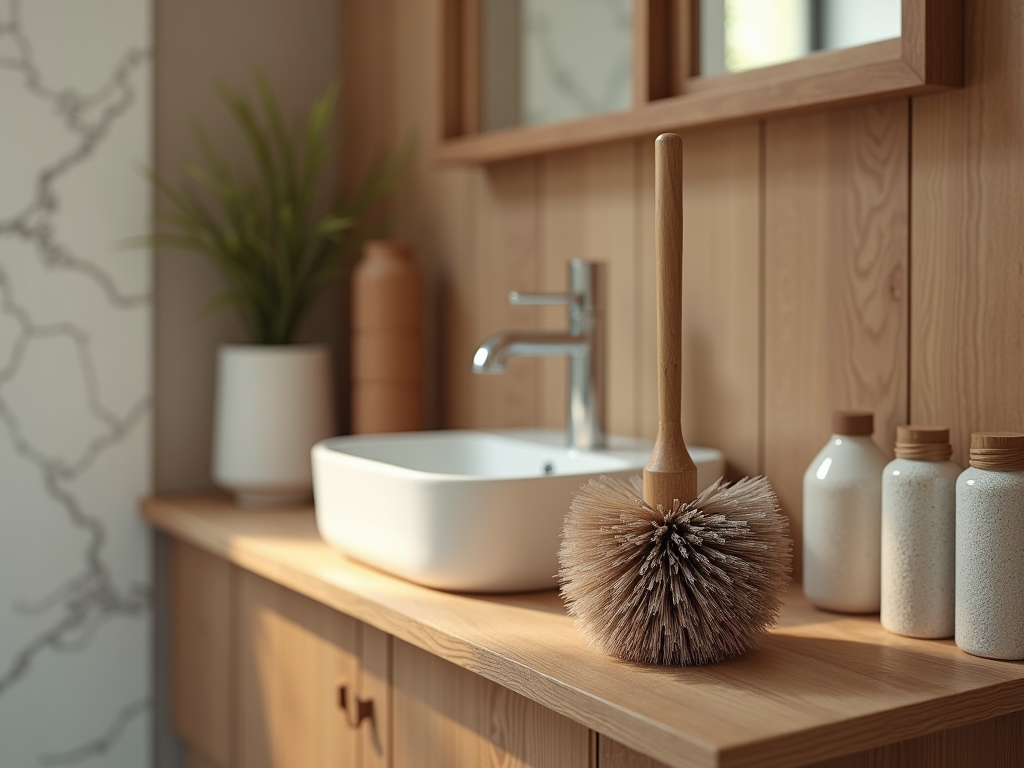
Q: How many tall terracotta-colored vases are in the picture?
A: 1